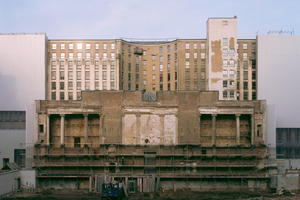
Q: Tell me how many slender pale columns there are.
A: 4